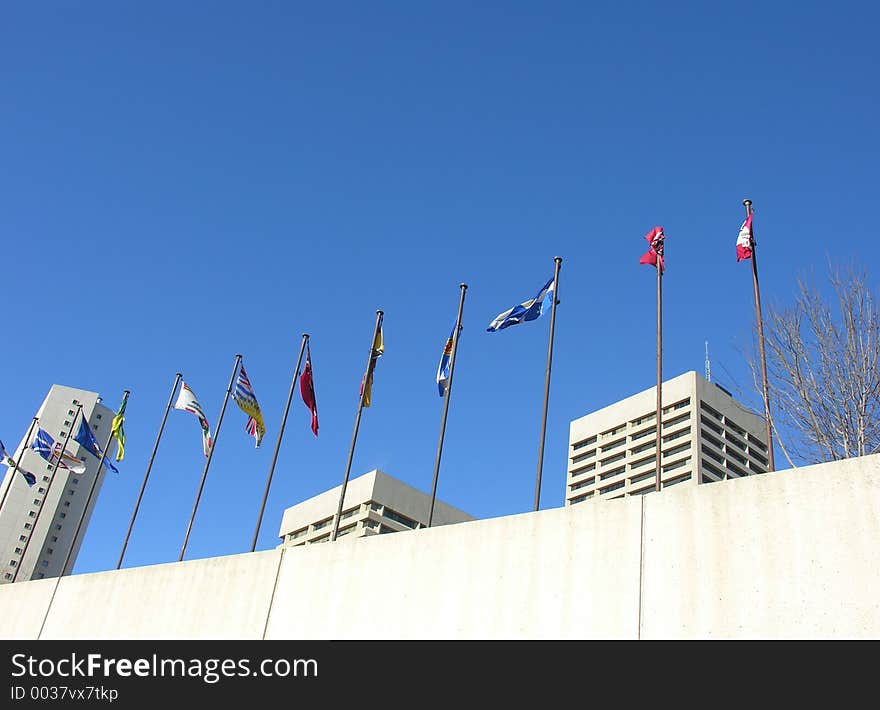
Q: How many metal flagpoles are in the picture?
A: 11